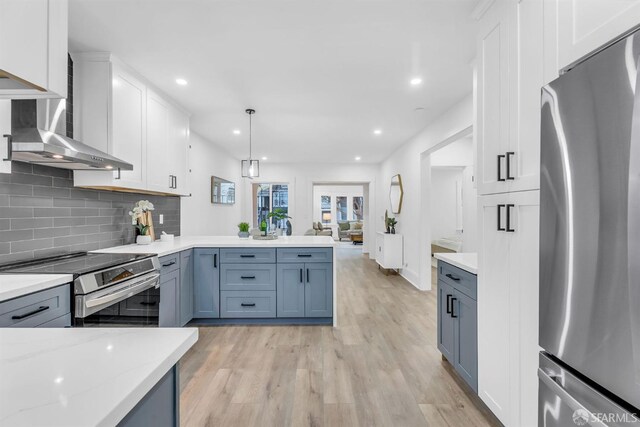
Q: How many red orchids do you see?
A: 0